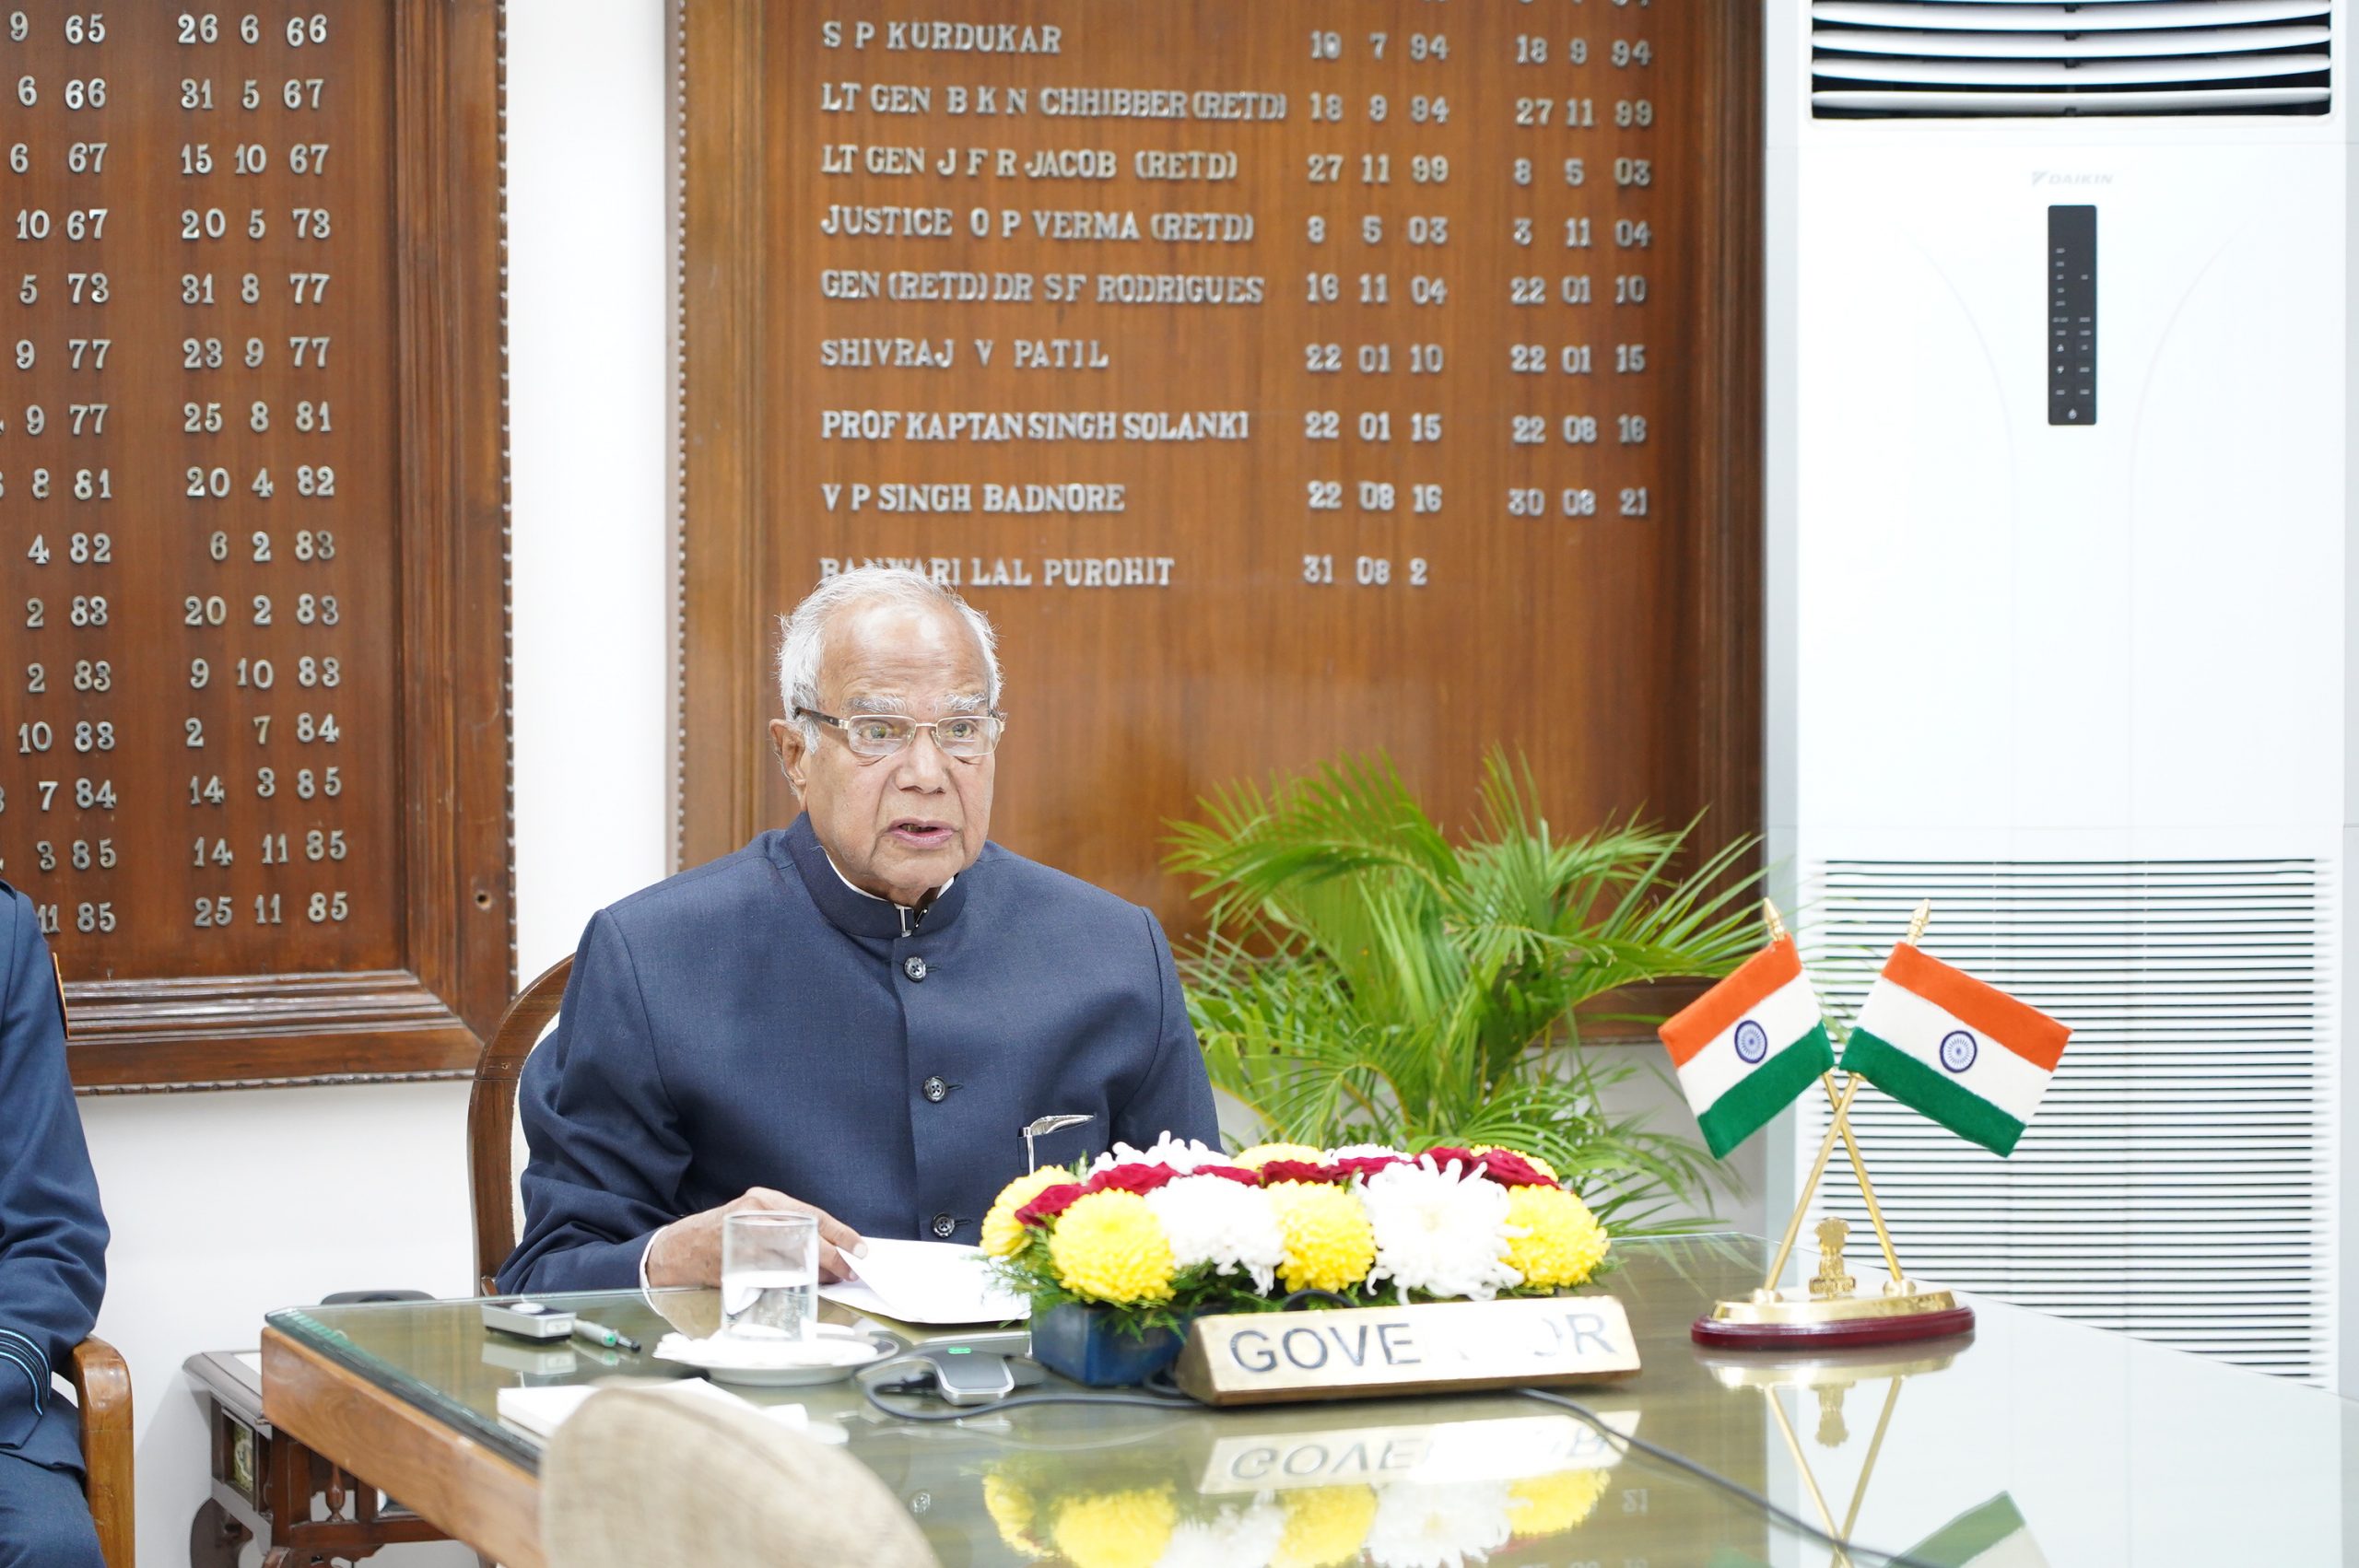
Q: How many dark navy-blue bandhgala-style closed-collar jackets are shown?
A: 1